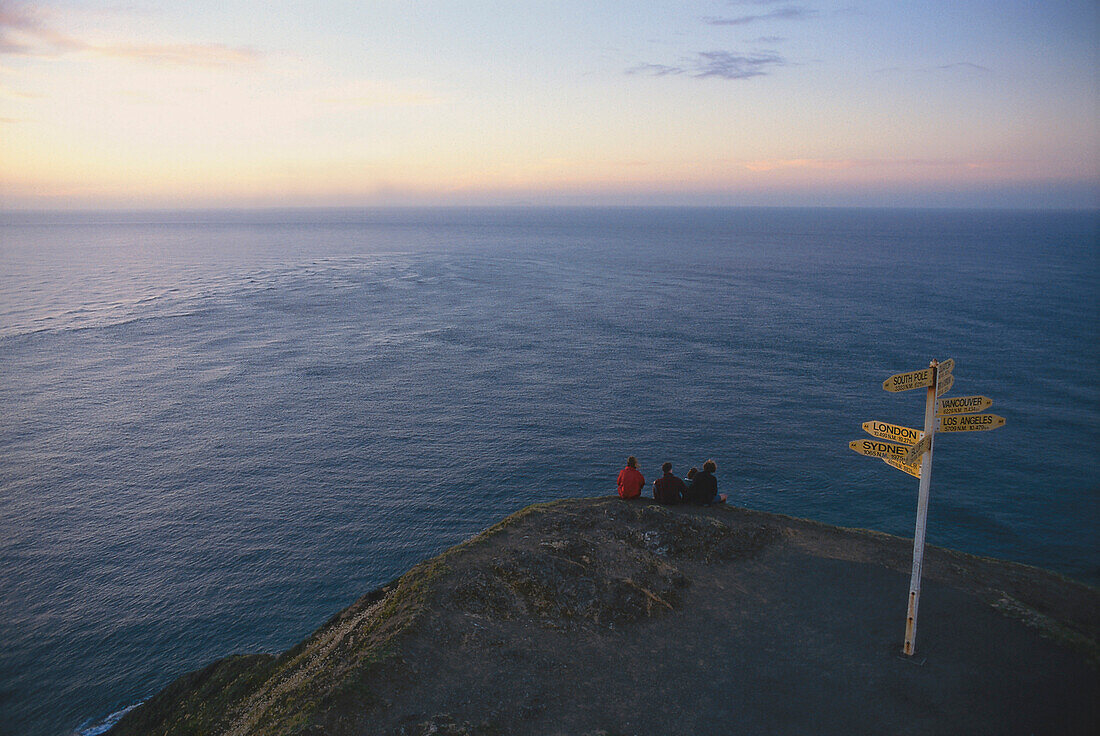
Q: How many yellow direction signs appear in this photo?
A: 9